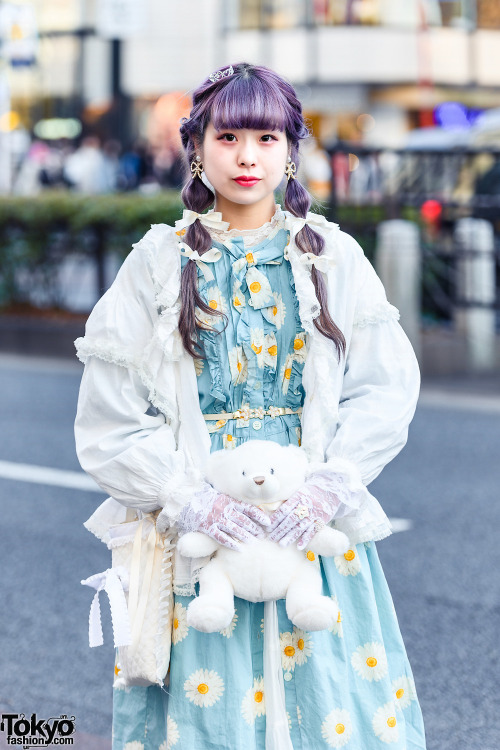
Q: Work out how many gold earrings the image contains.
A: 2